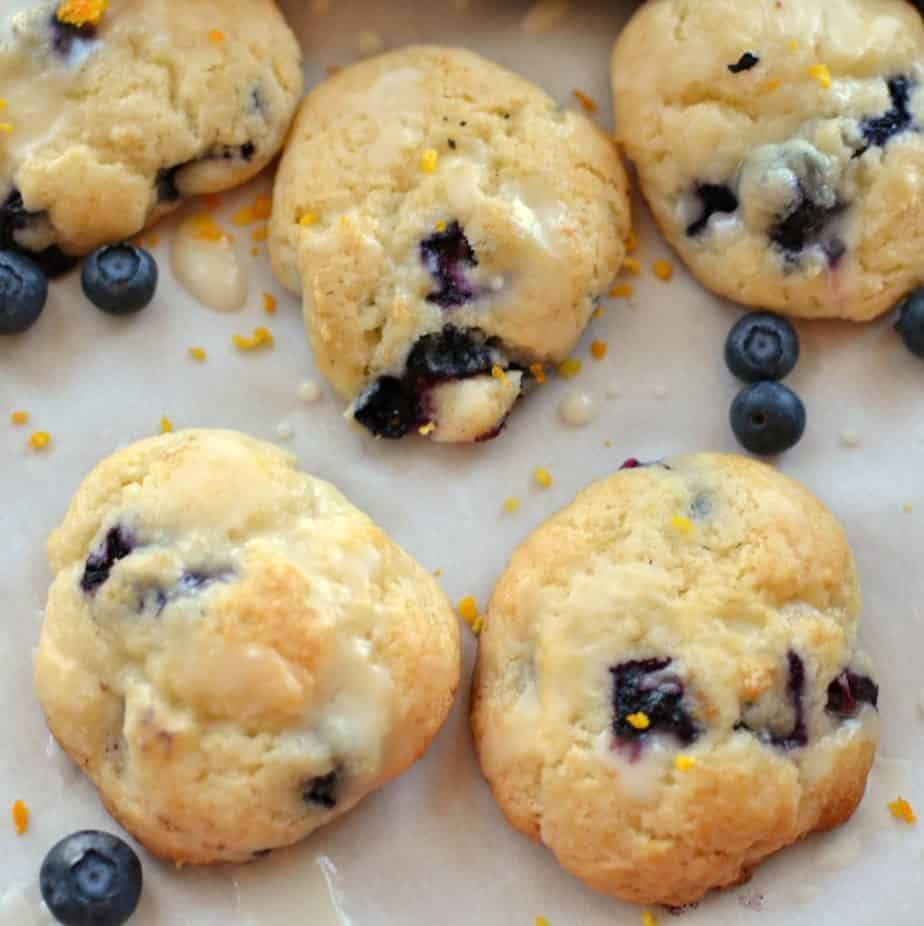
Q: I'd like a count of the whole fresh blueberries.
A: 6